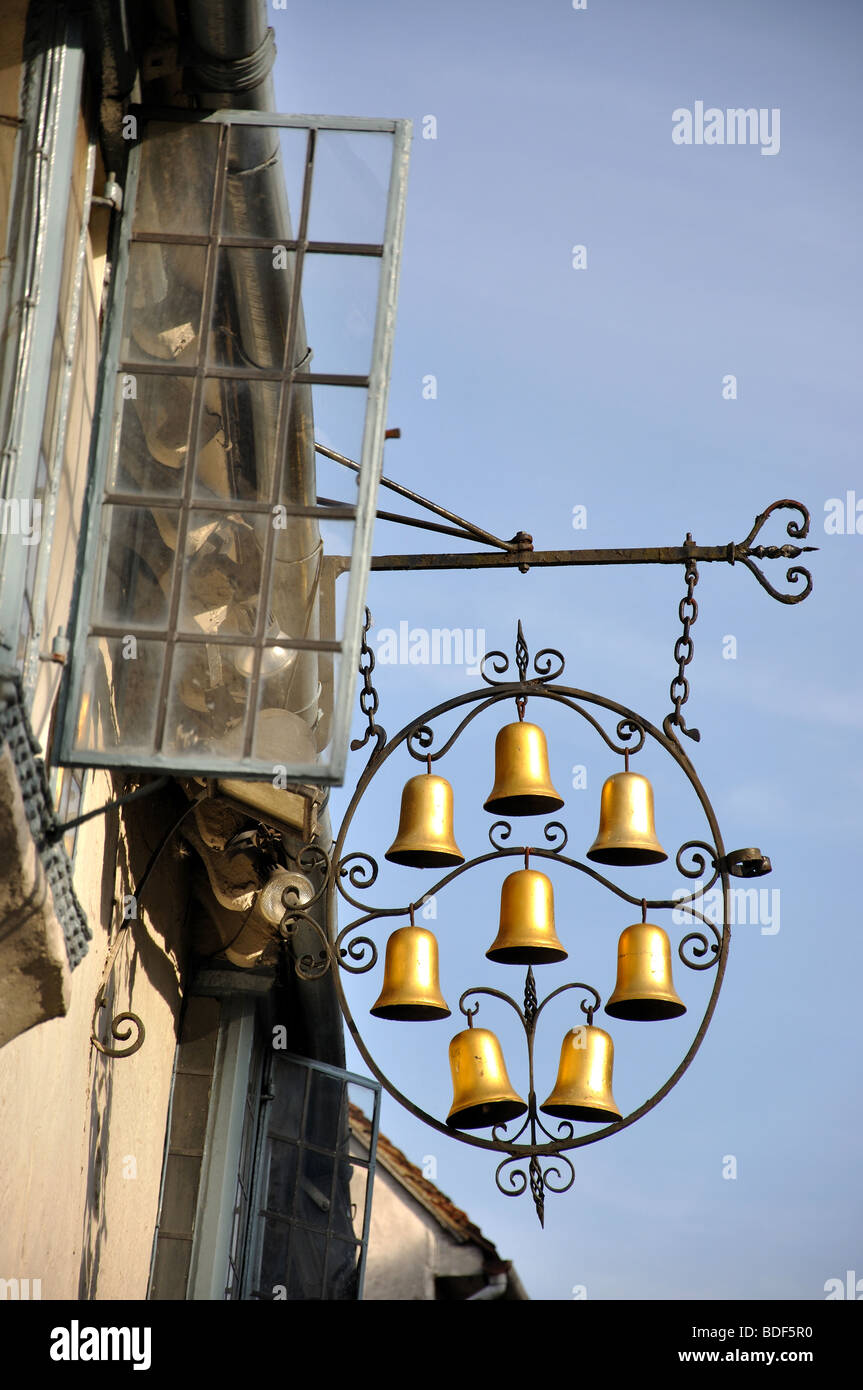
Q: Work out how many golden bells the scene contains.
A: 8